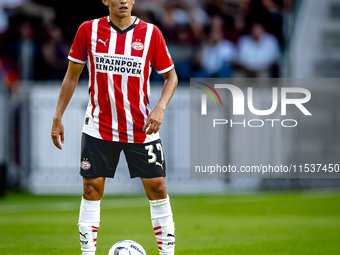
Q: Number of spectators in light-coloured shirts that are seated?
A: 2